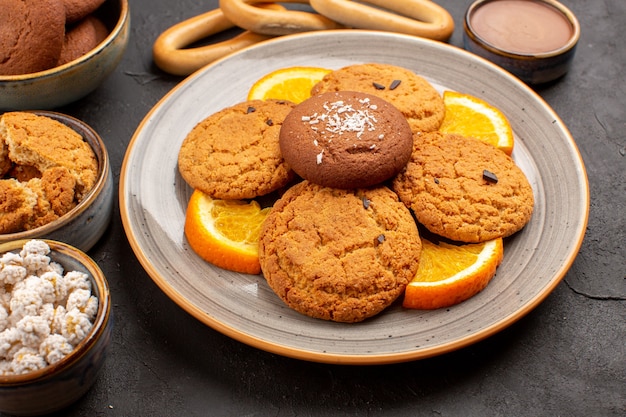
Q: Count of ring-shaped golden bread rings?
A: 3